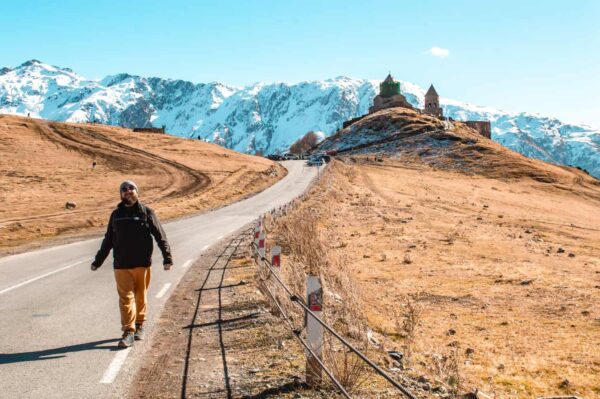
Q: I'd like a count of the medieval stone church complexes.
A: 1